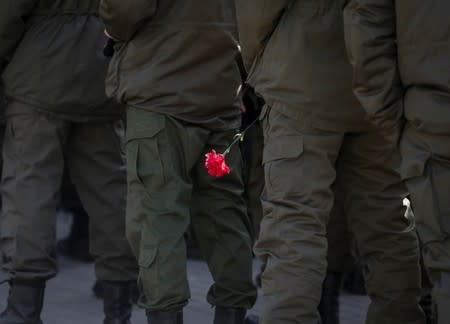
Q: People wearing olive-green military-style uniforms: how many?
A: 4